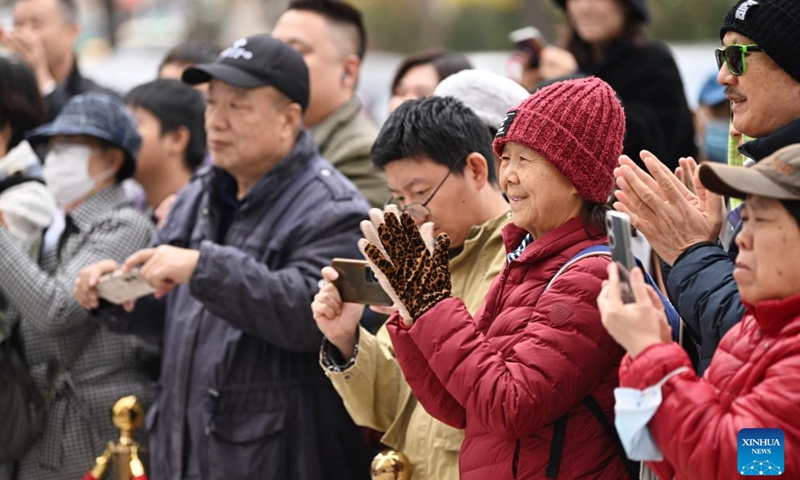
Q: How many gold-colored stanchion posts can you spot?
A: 2